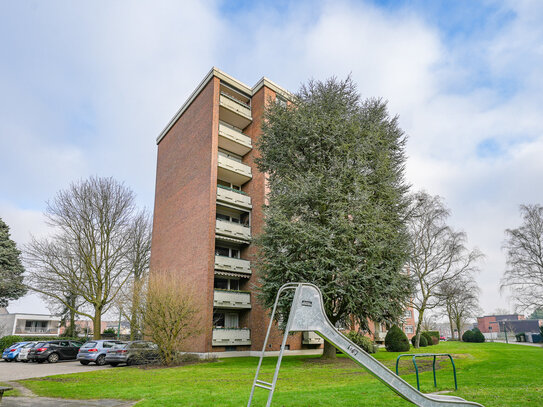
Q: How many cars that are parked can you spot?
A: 5